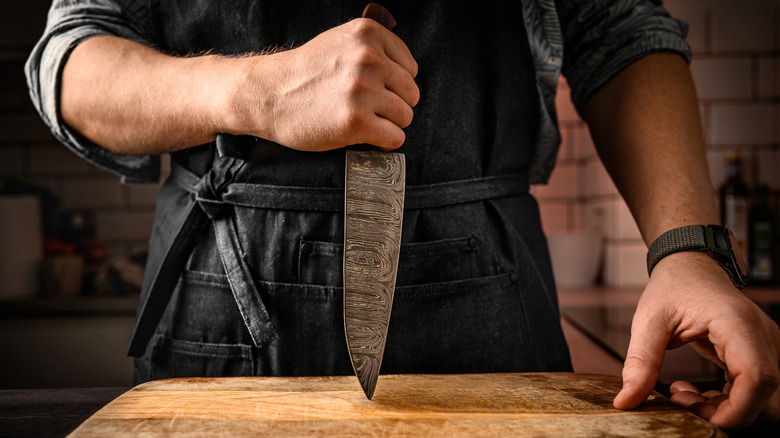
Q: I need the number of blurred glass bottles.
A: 2